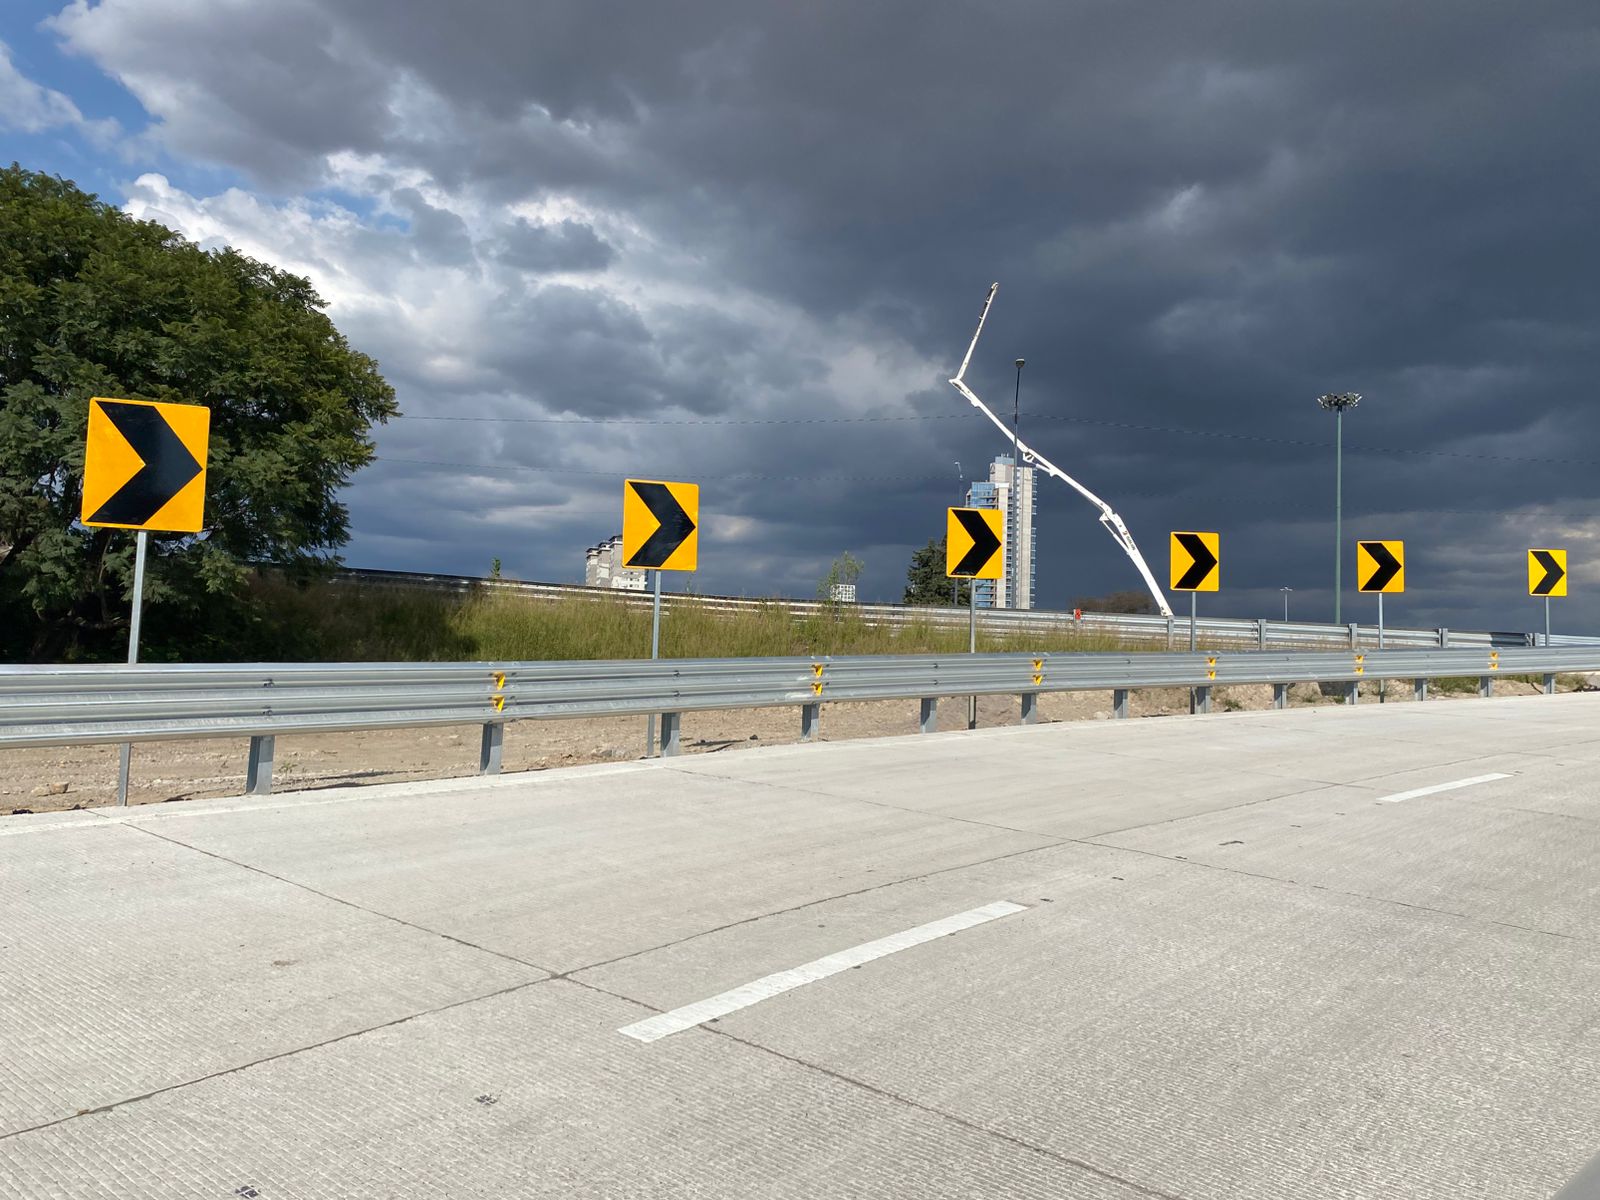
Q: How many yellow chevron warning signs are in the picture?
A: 6